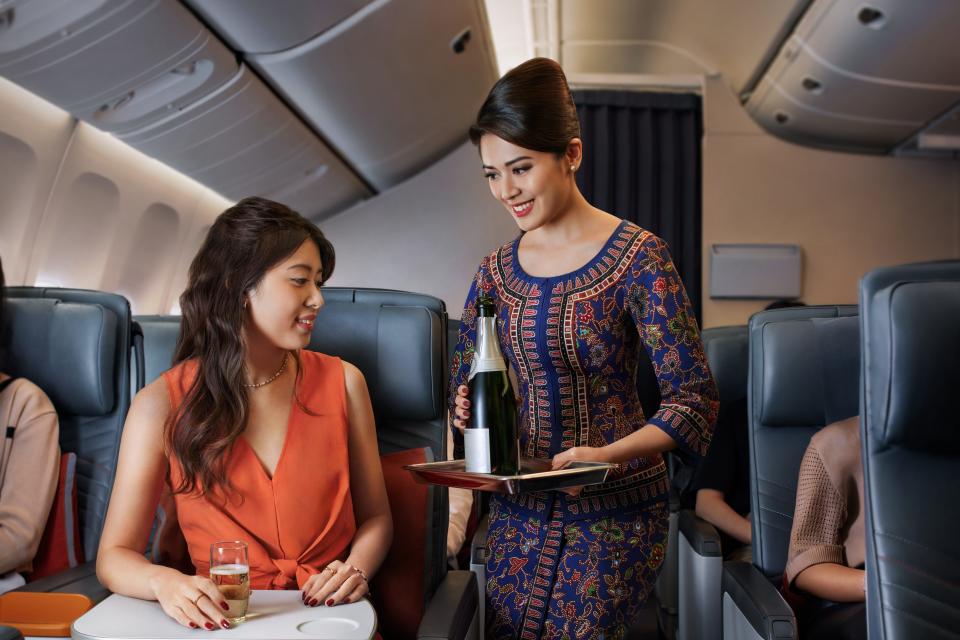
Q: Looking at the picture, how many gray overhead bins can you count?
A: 5